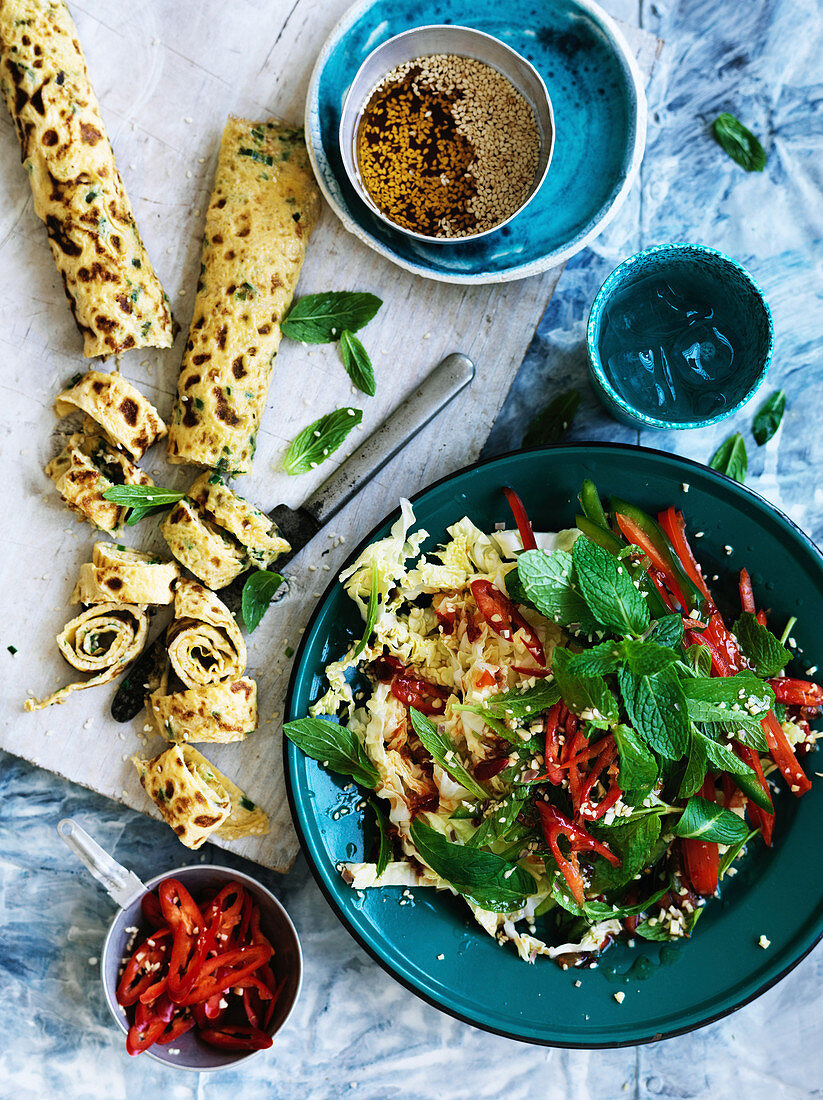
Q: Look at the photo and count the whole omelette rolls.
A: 2